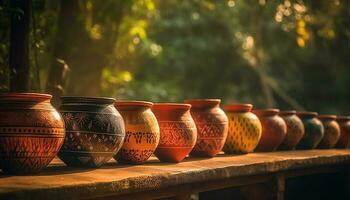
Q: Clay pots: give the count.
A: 11